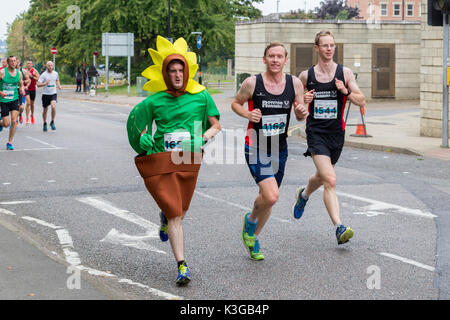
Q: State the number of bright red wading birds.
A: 0